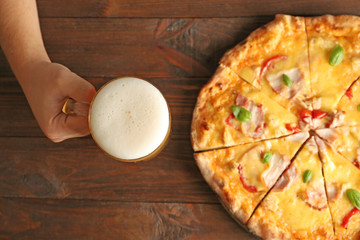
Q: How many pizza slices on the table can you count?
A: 8